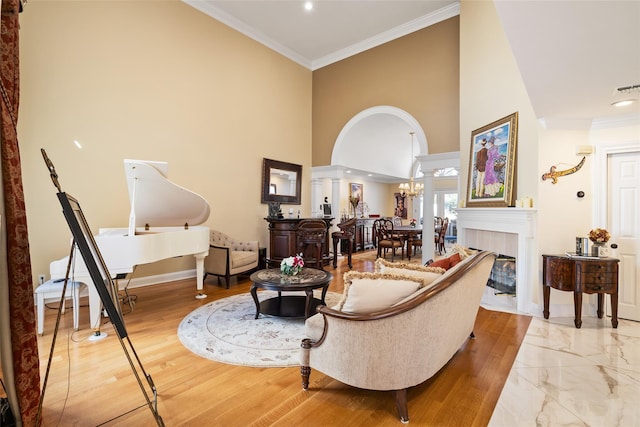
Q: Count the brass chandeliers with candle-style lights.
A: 1